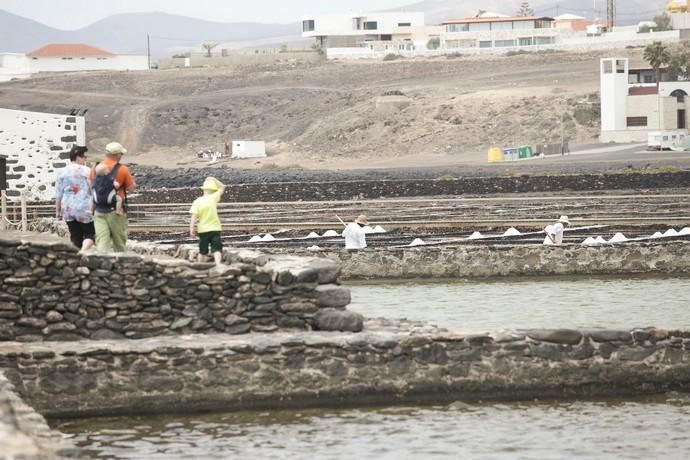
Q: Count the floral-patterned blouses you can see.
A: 1